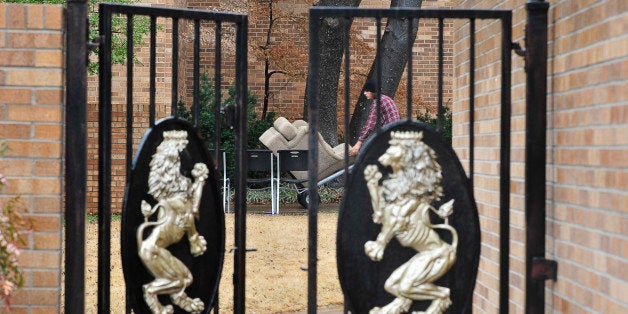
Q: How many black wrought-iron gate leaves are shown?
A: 2